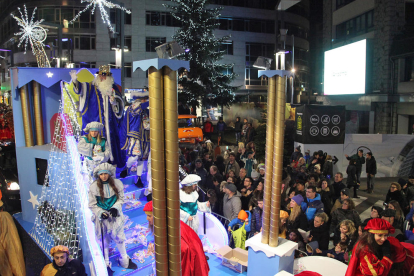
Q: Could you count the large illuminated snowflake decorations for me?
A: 2